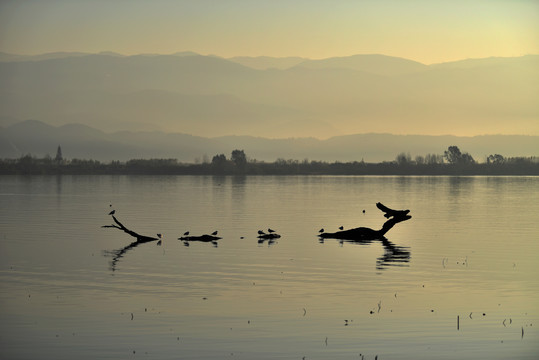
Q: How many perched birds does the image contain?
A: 8